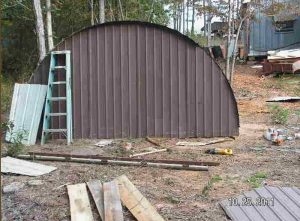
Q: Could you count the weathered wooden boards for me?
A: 4